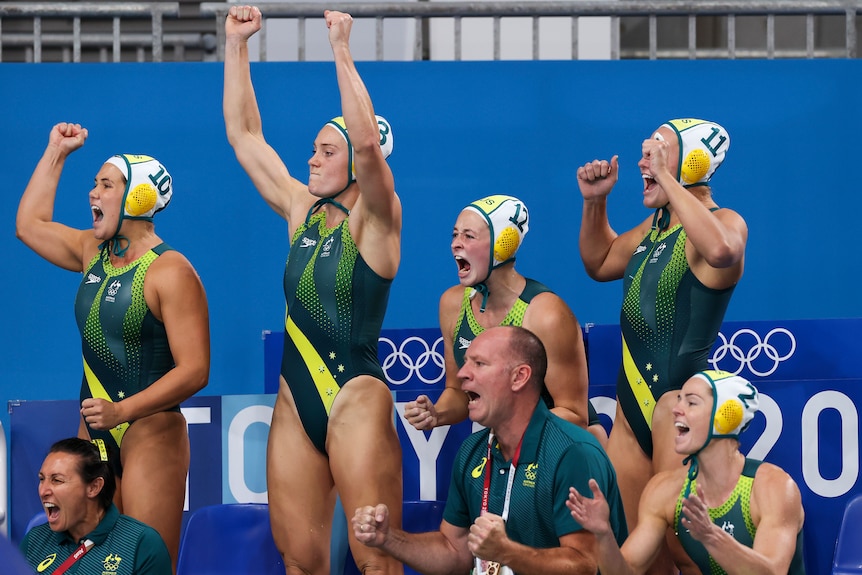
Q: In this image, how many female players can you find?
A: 5